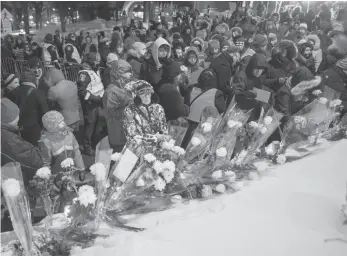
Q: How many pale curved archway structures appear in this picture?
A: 1